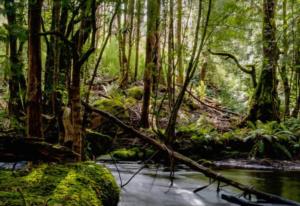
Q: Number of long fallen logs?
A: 1